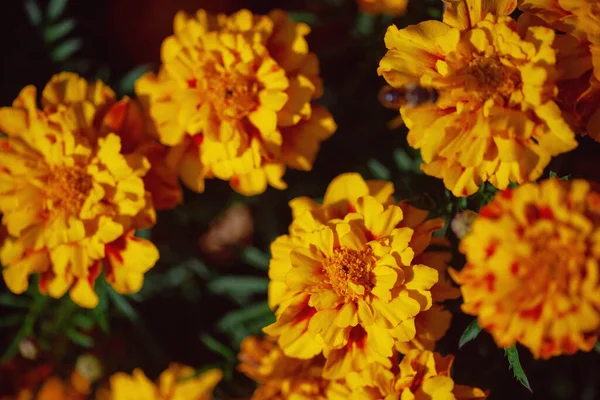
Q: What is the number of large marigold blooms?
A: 5